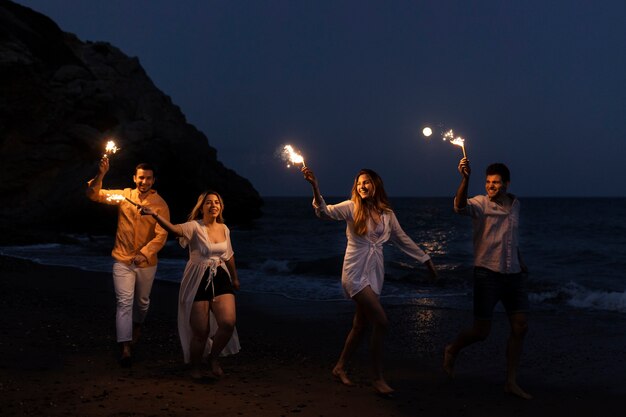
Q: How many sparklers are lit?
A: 4